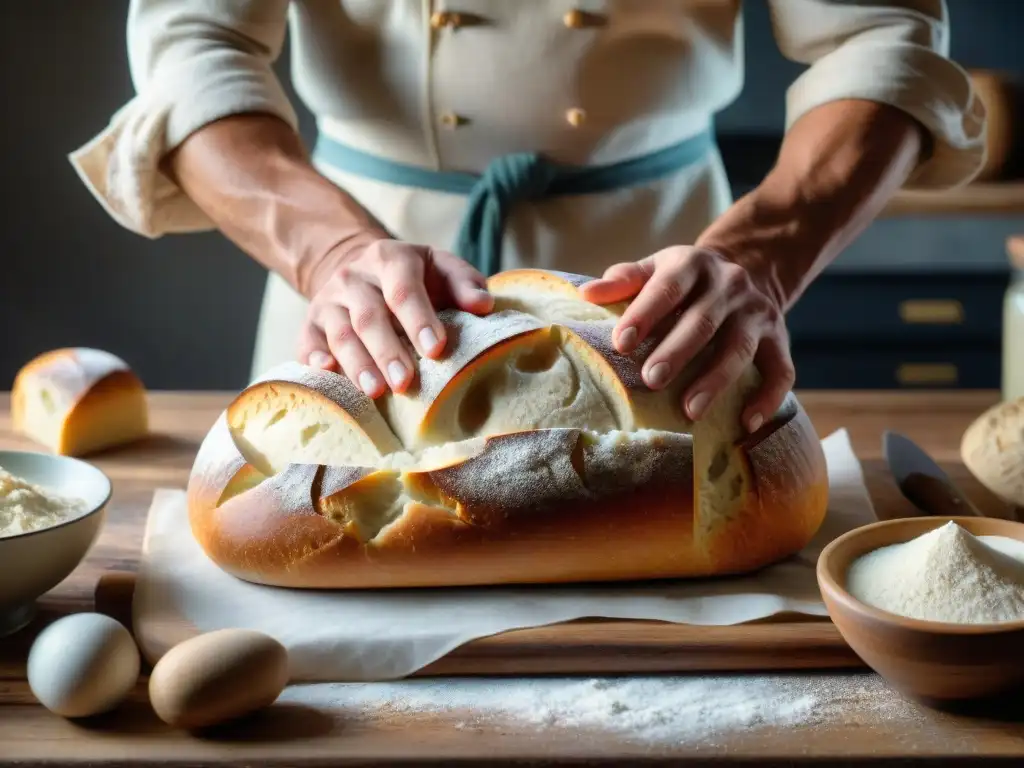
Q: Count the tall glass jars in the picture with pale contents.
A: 1